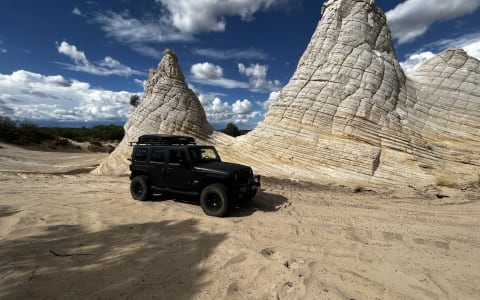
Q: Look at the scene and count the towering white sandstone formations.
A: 3